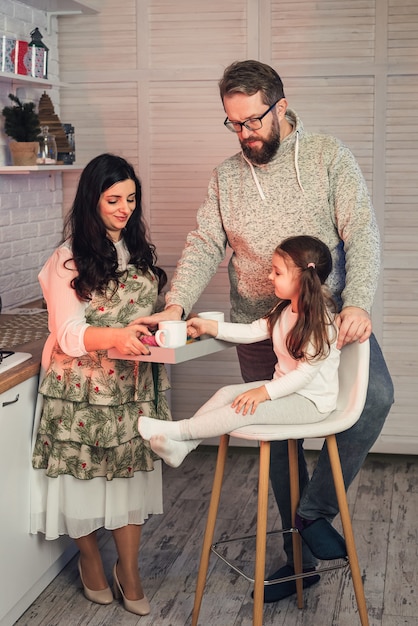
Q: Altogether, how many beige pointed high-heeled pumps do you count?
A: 2